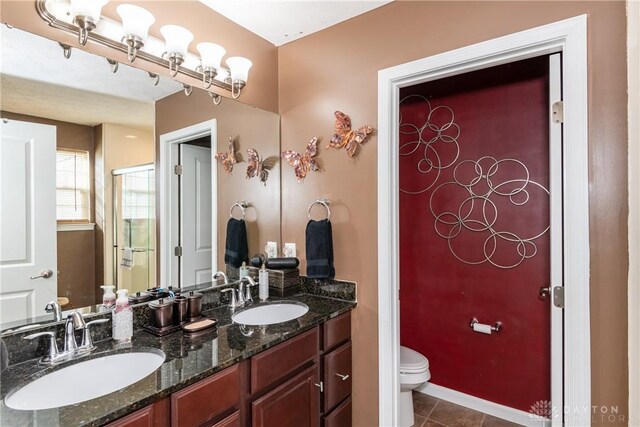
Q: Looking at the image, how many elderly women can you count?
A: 0